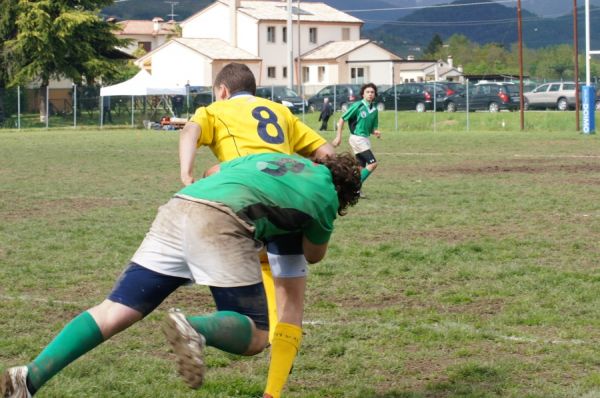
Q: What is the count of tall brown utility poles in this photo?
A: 2